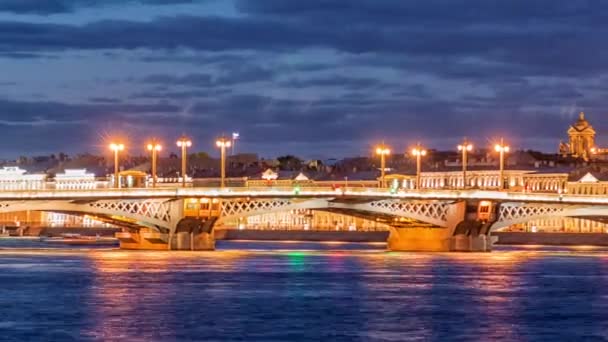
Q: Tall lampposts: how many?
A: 8